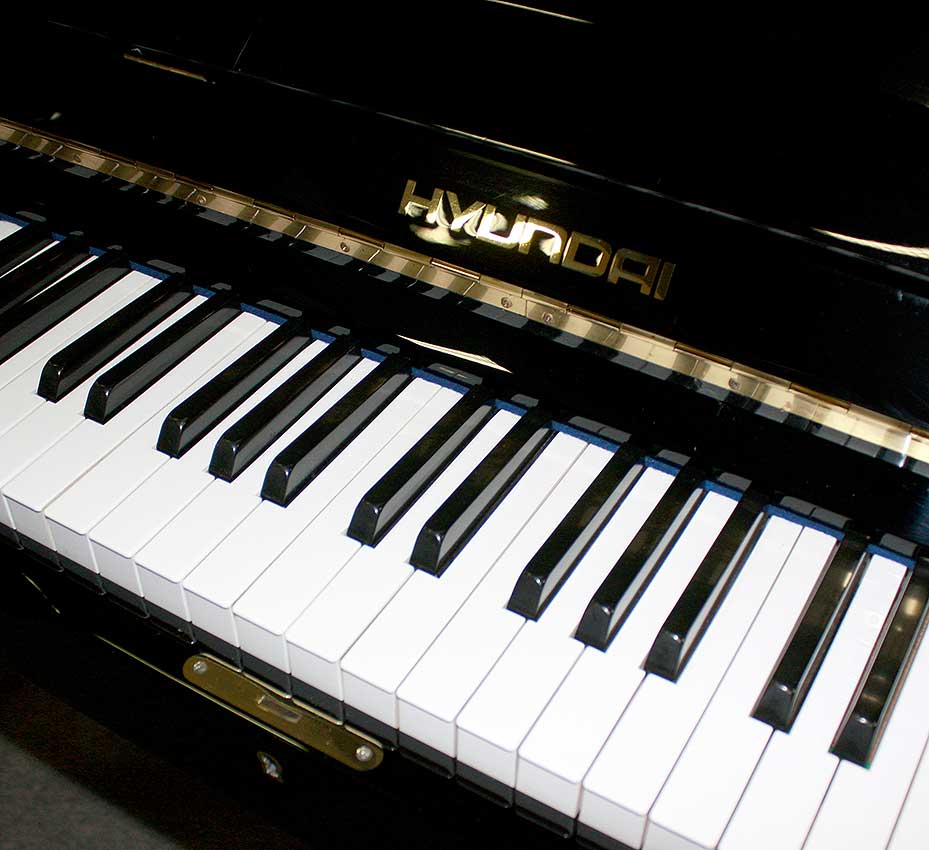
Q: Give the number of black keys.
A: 15